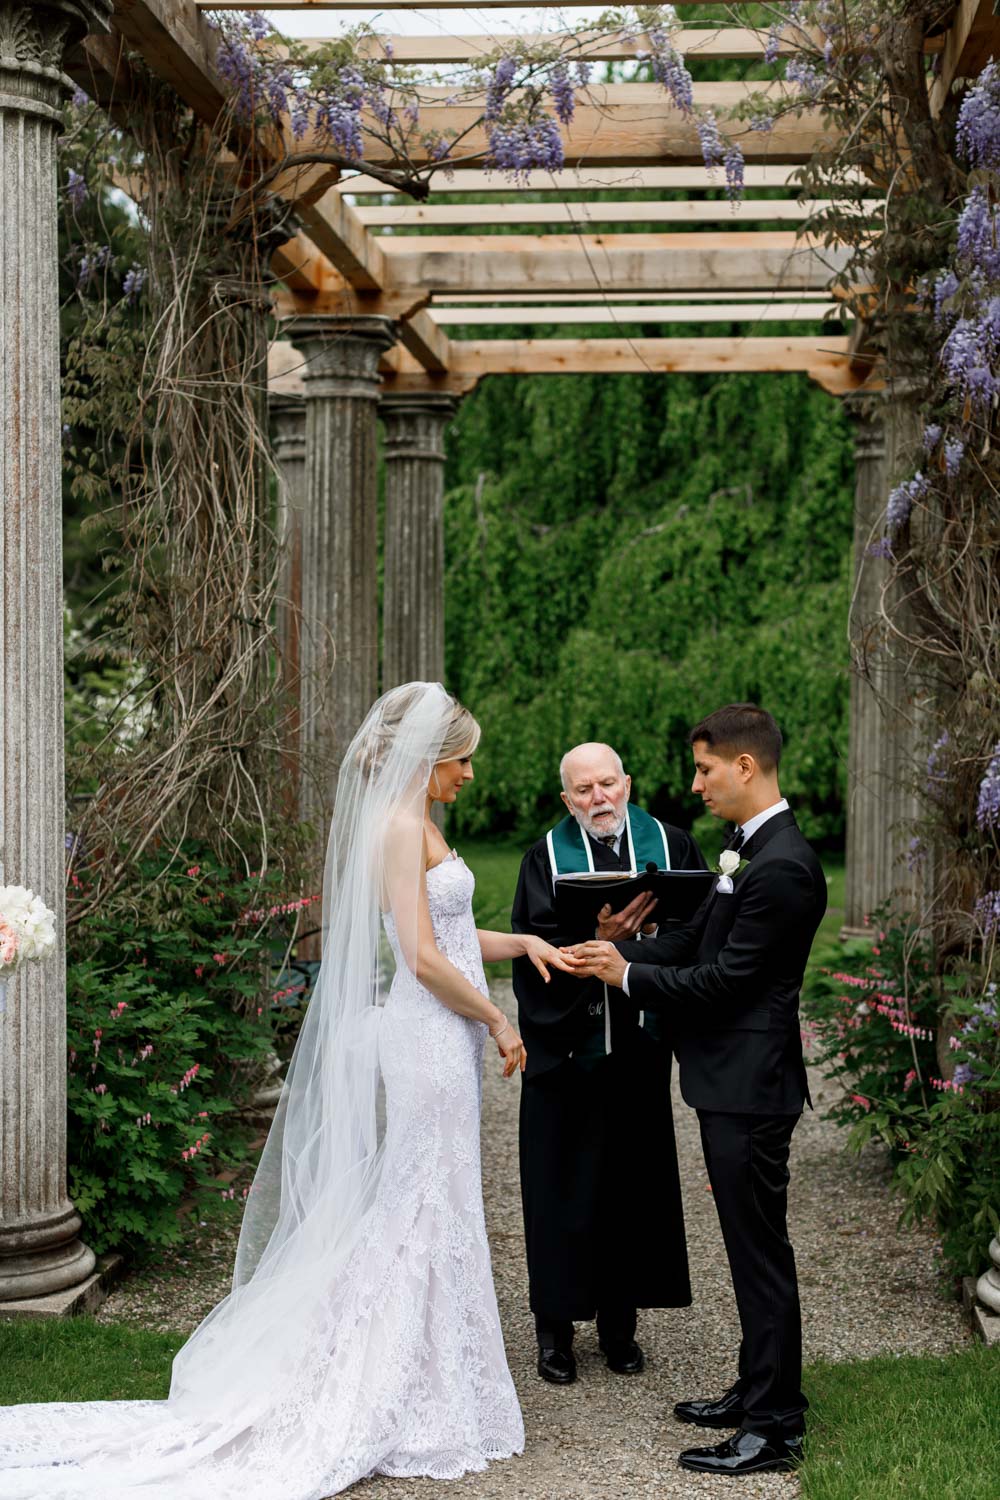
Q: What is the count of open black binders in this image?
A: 1